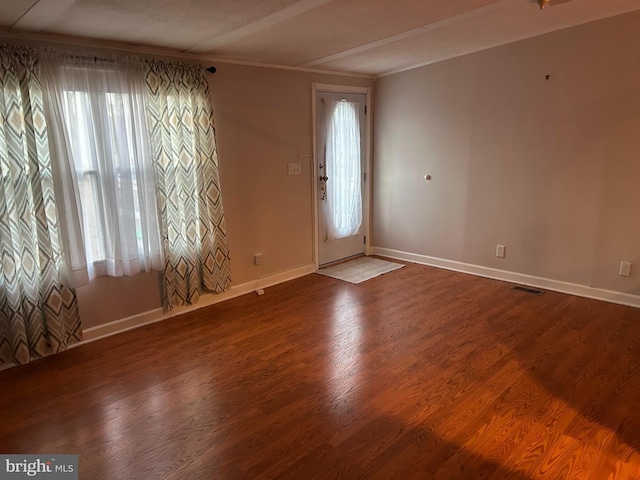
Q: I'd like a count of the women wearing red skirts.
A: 0